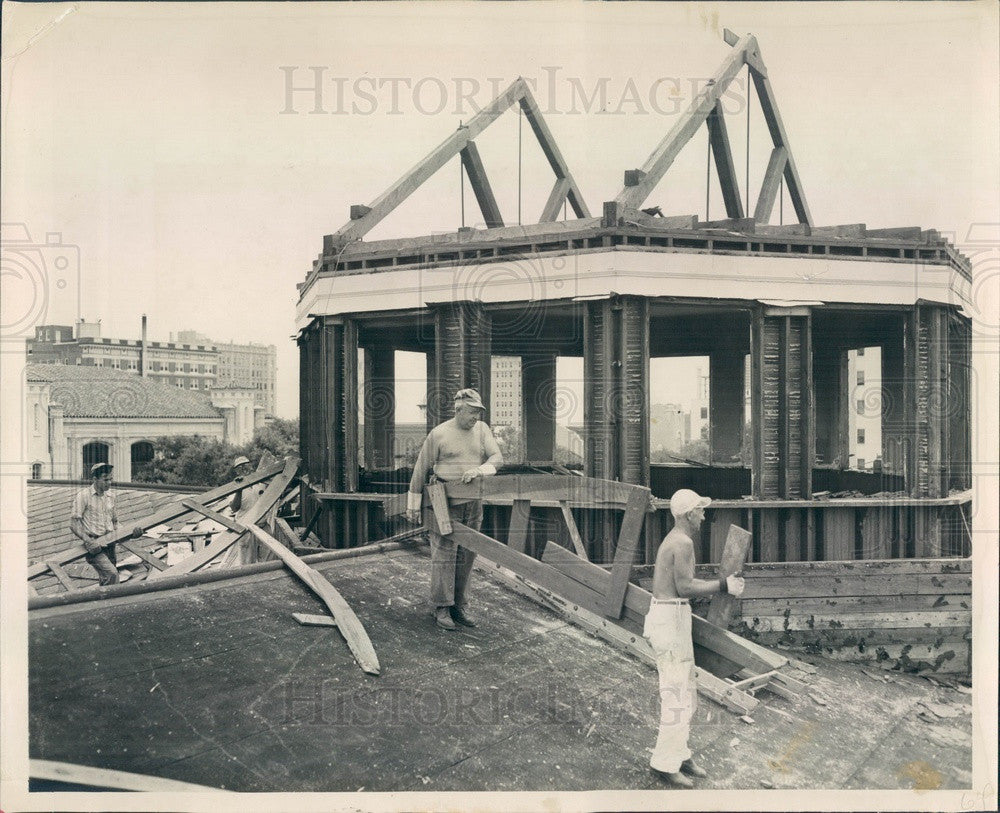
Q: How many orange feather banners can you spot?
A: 0